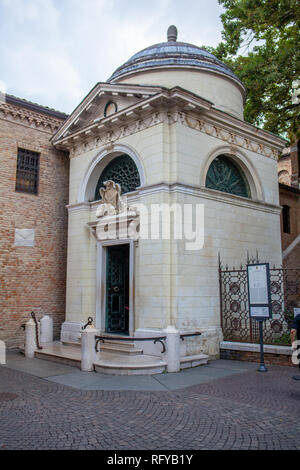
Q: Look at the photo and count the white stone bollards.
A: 4